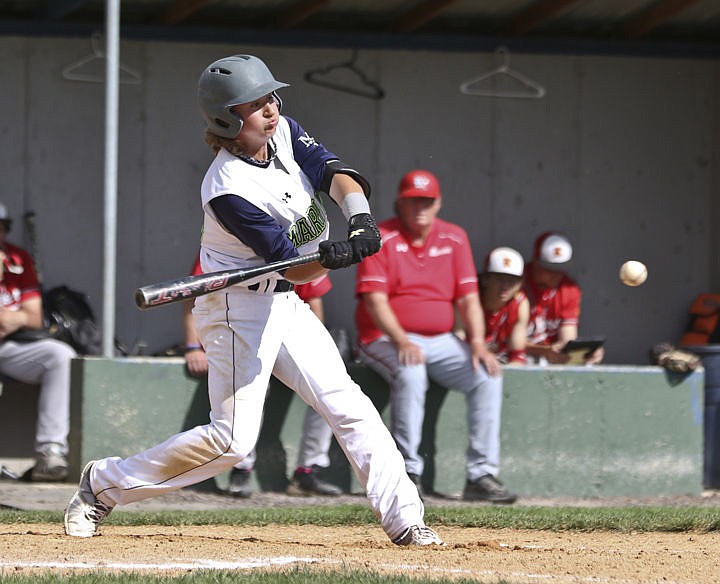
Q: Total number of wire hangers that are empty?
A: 3